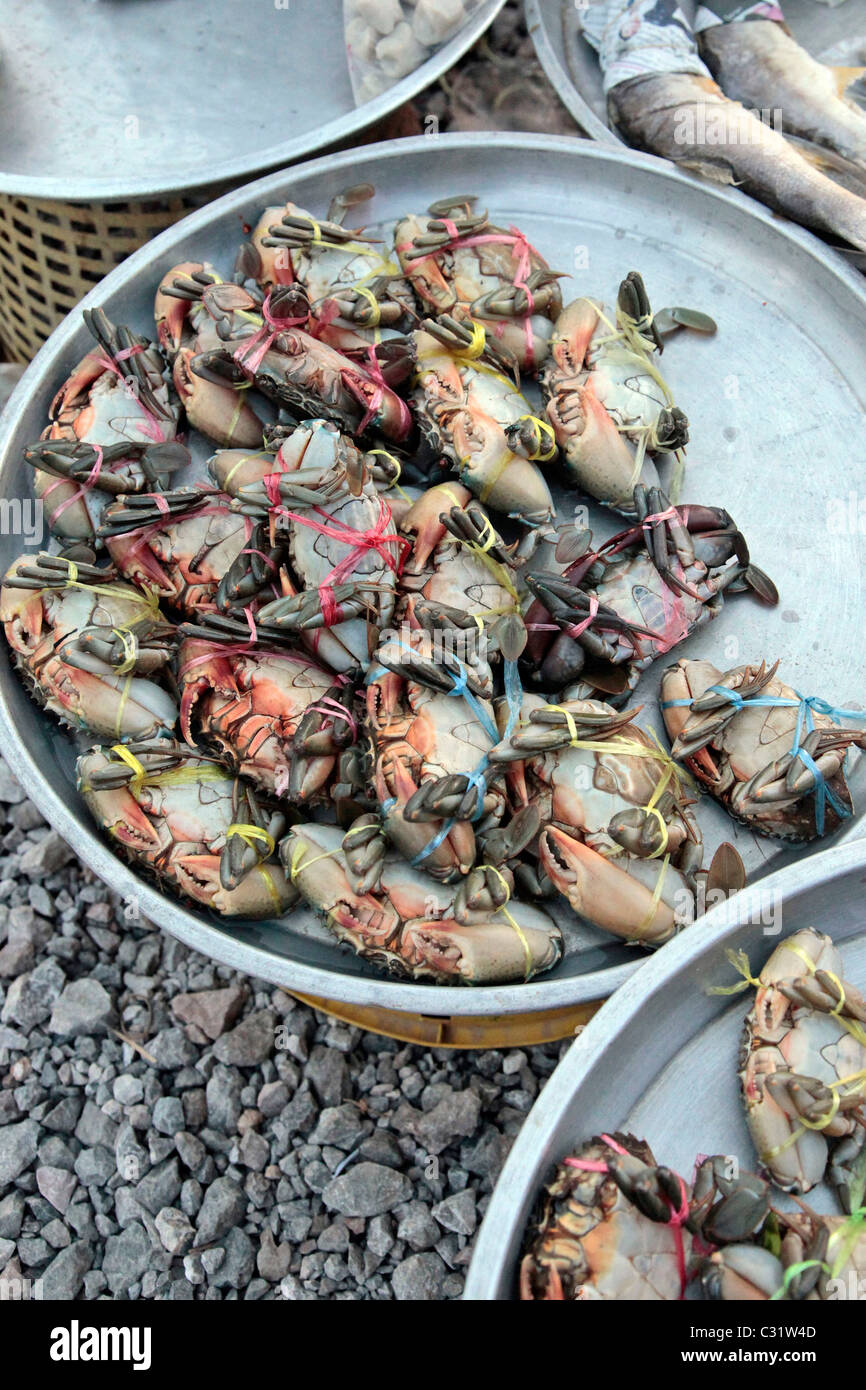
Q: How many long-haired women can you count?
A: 0